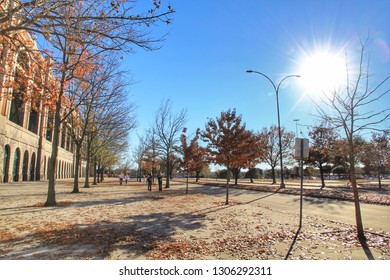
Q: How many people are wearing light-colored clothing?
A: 2